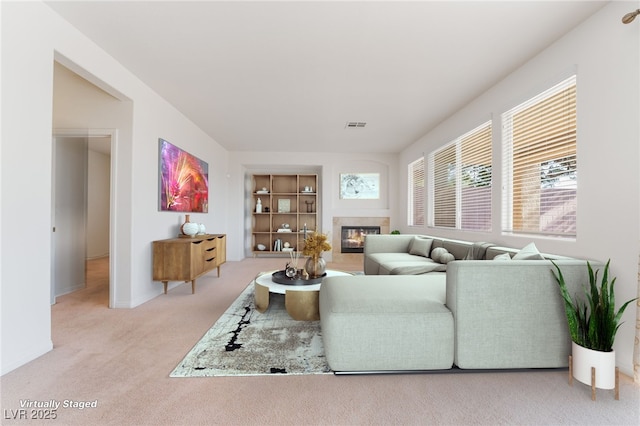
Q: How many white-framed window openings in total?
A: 3